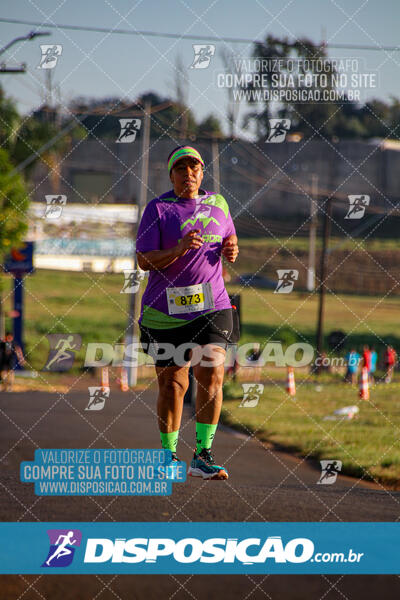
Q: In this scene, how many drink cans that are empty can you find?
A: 0